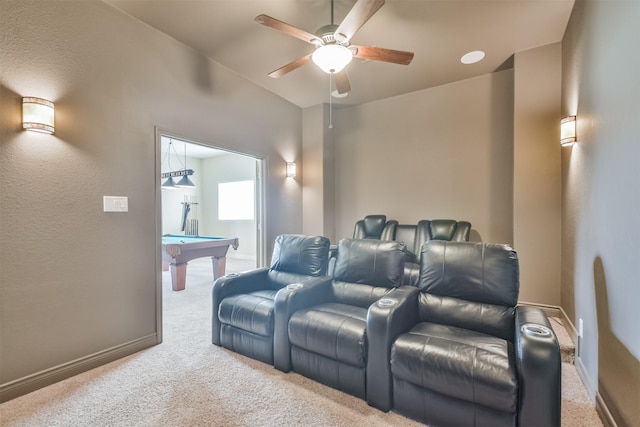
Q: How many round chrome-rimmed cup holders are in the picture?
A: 4